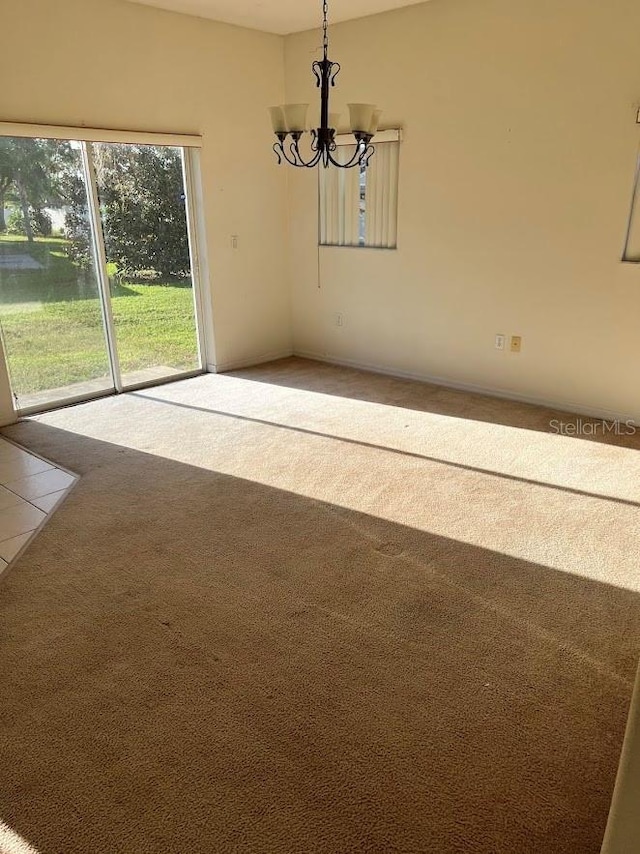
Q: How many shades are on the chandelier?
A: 5